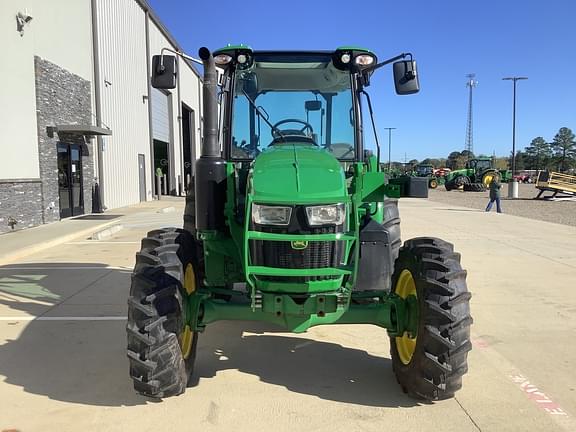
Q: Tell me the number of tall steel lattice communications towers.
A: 1